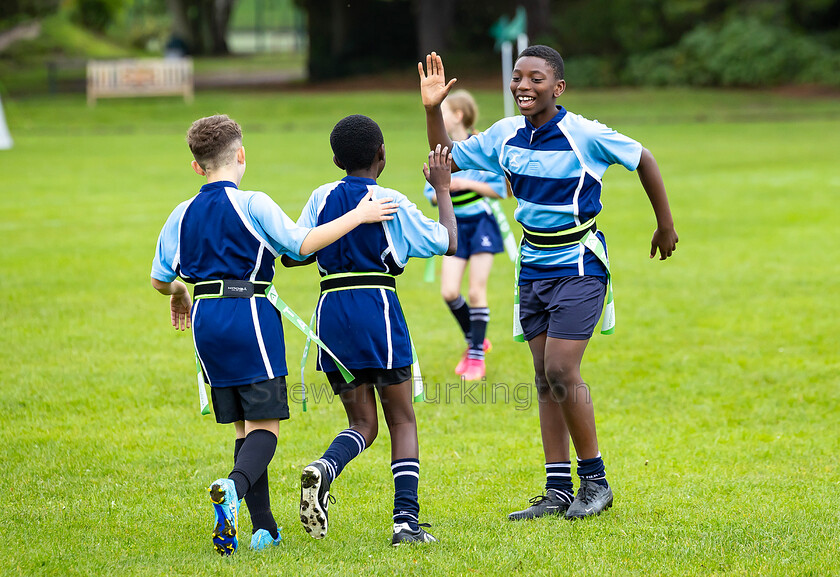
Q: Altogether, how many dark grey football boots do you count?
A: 2